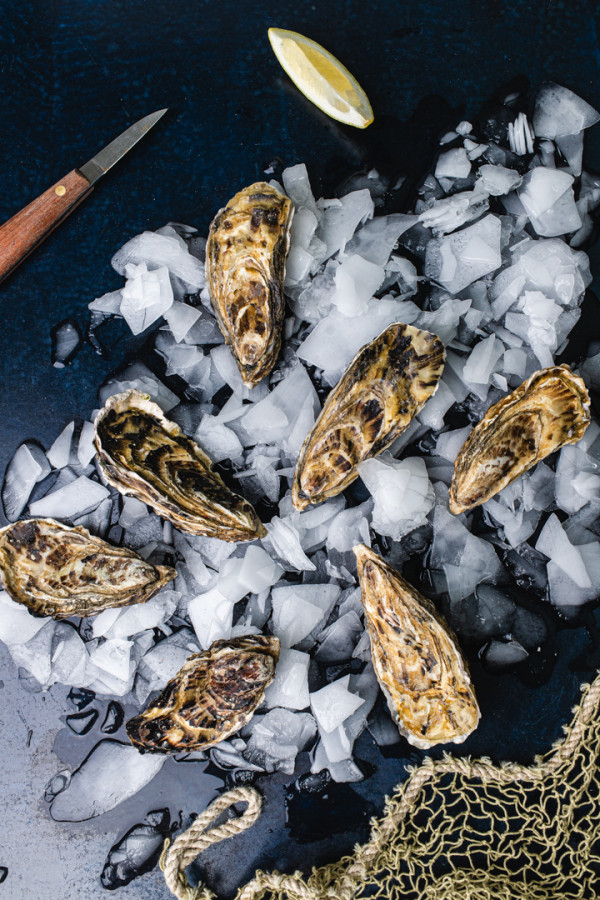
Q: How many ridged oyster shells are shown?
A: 7